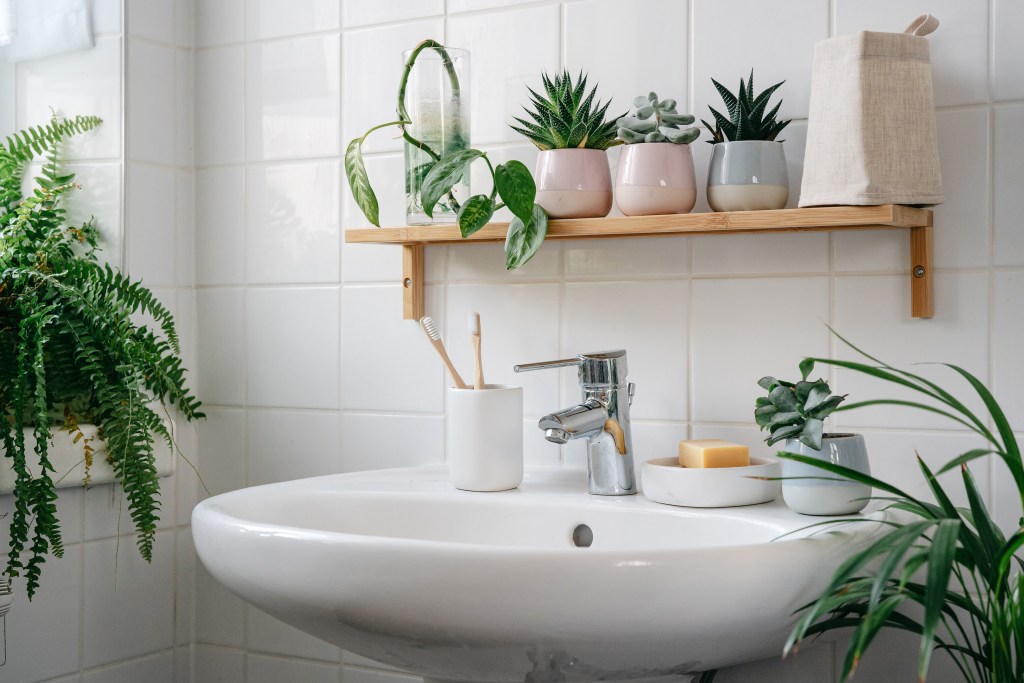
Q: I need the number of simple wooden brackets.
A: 2